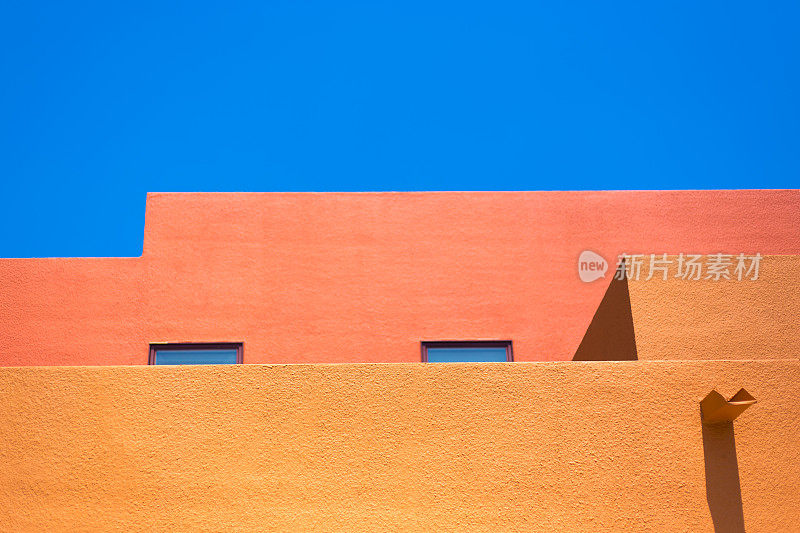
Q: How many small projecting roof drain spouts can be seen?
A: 1